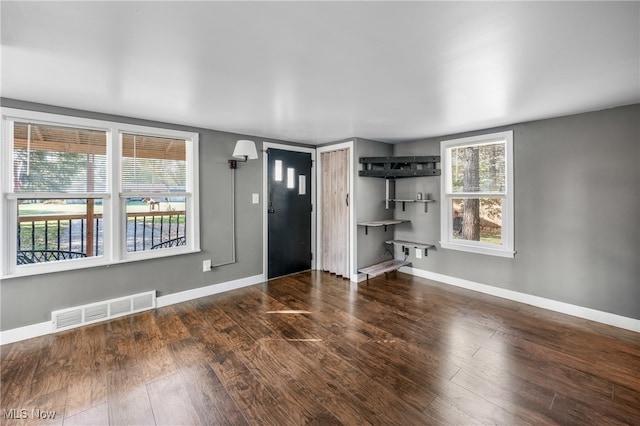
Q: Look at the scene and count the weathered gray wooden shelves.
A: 4